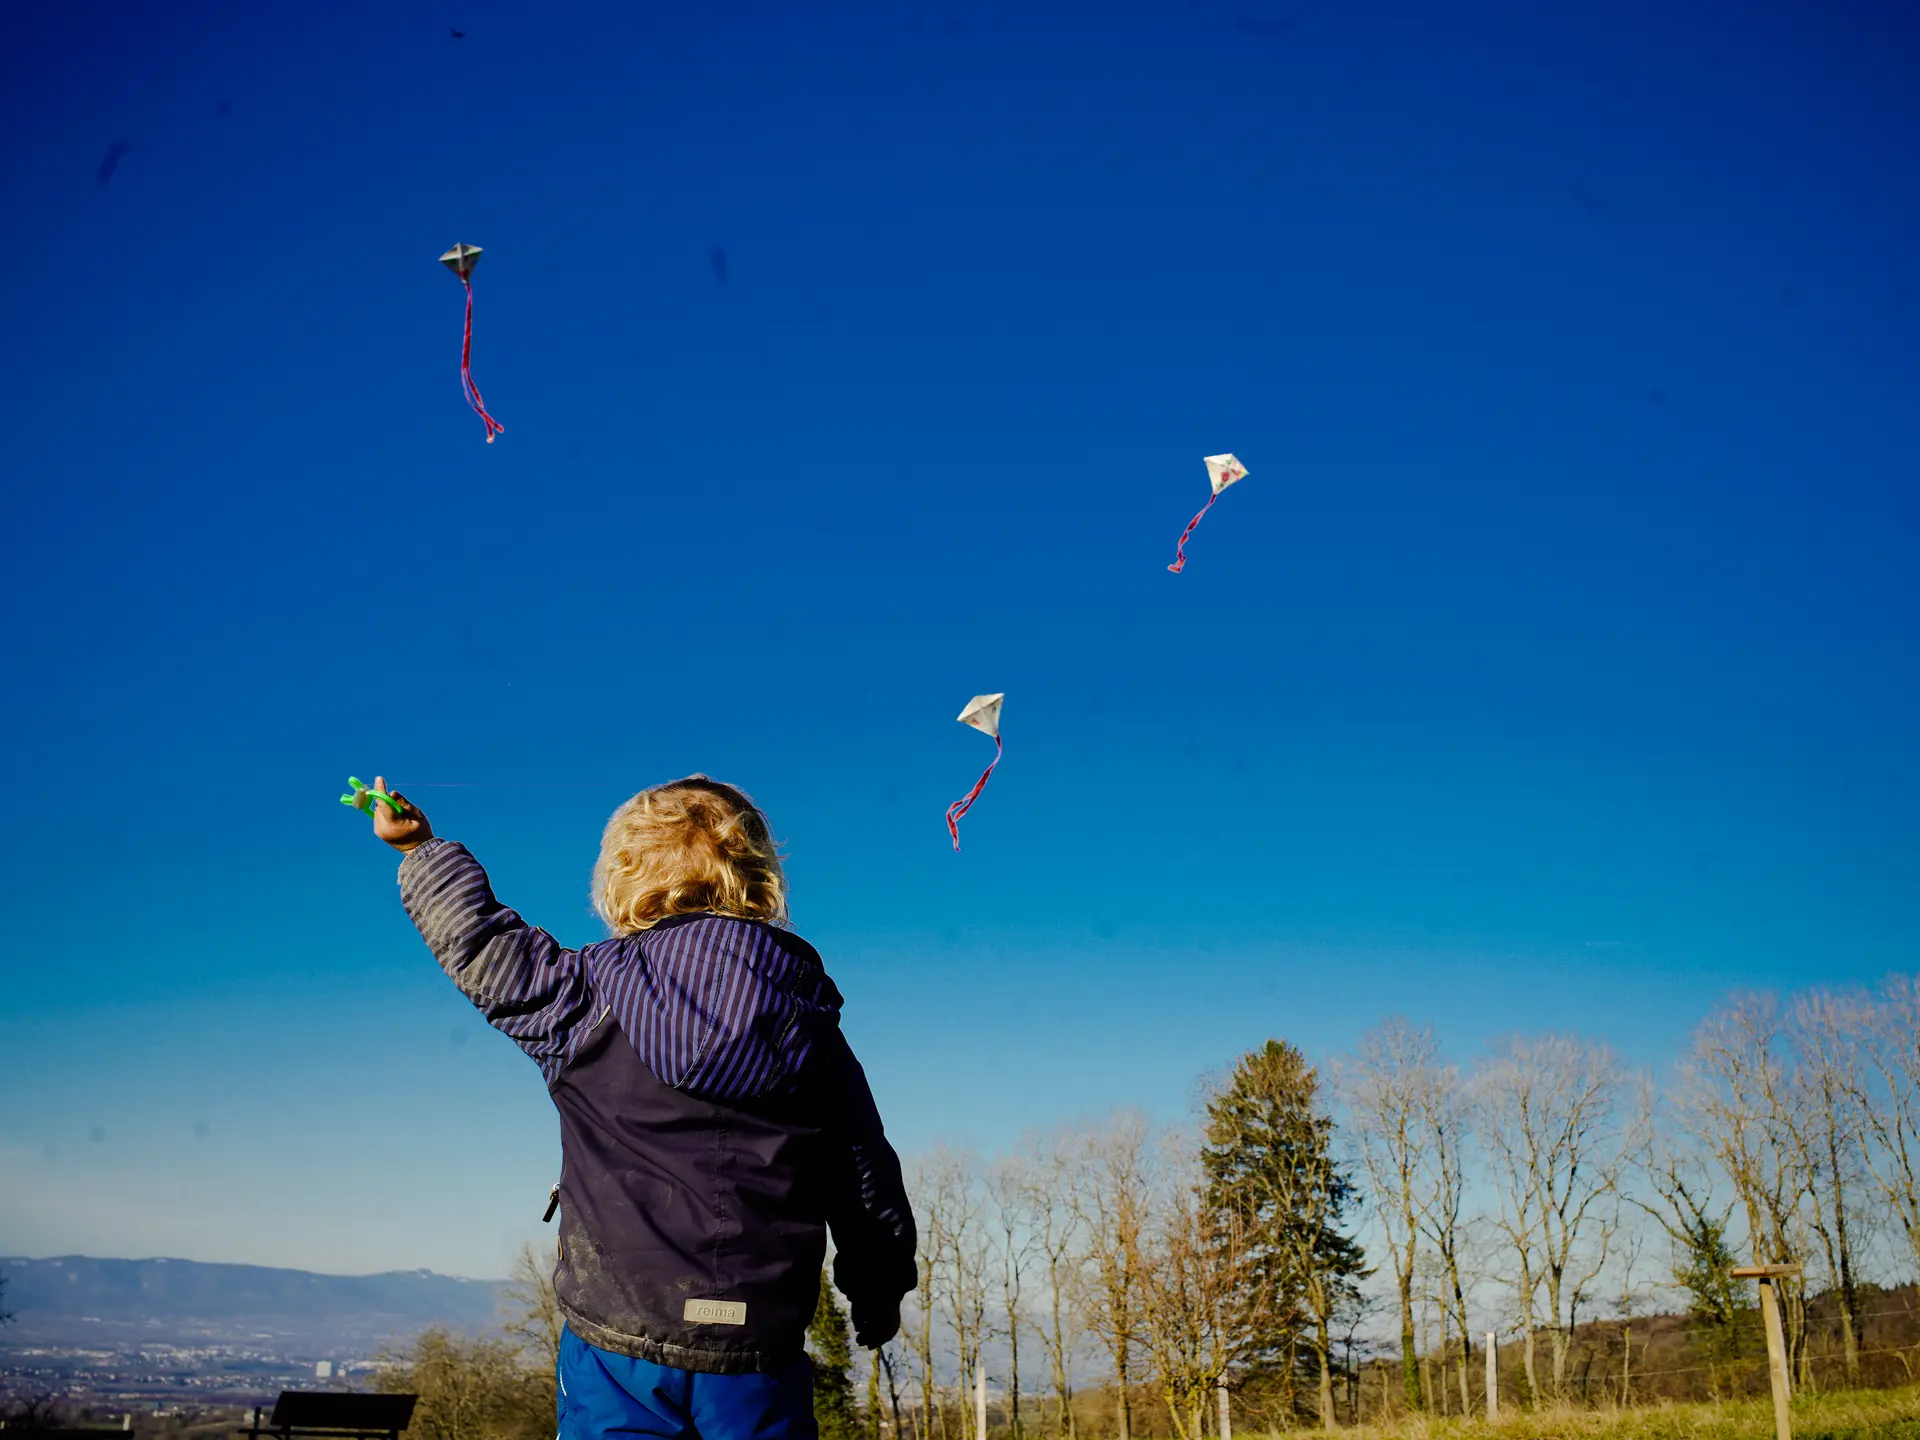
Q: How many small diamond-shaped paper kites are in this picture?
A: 3